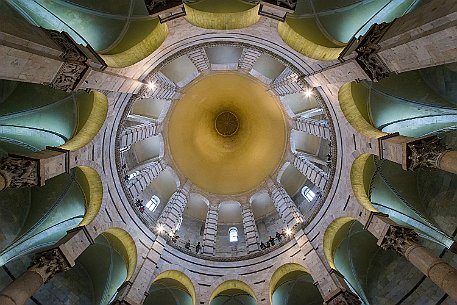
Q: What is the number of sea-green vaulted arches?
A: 12